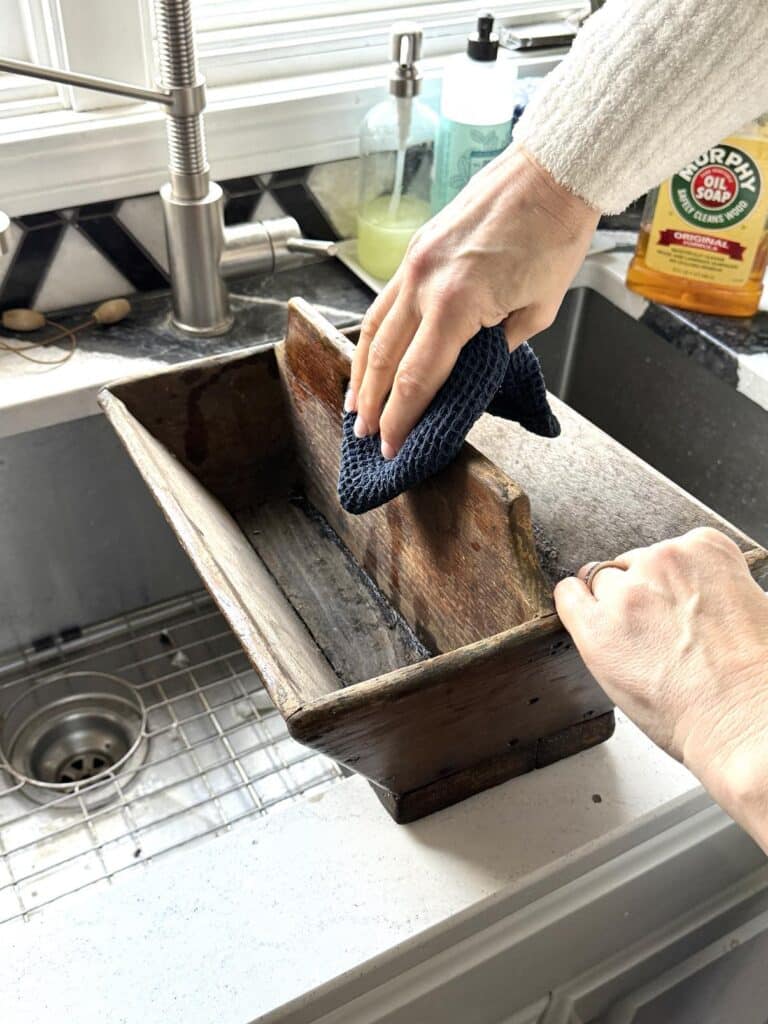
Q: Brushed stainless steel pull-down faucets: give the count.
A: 1